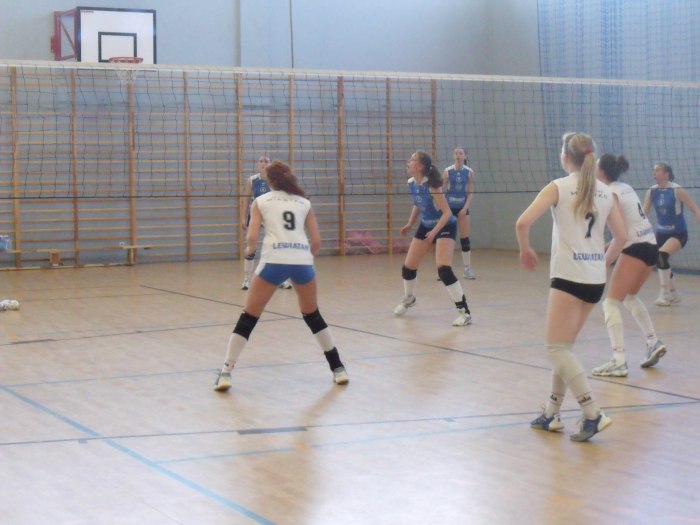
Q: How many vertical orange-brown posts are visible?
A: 9